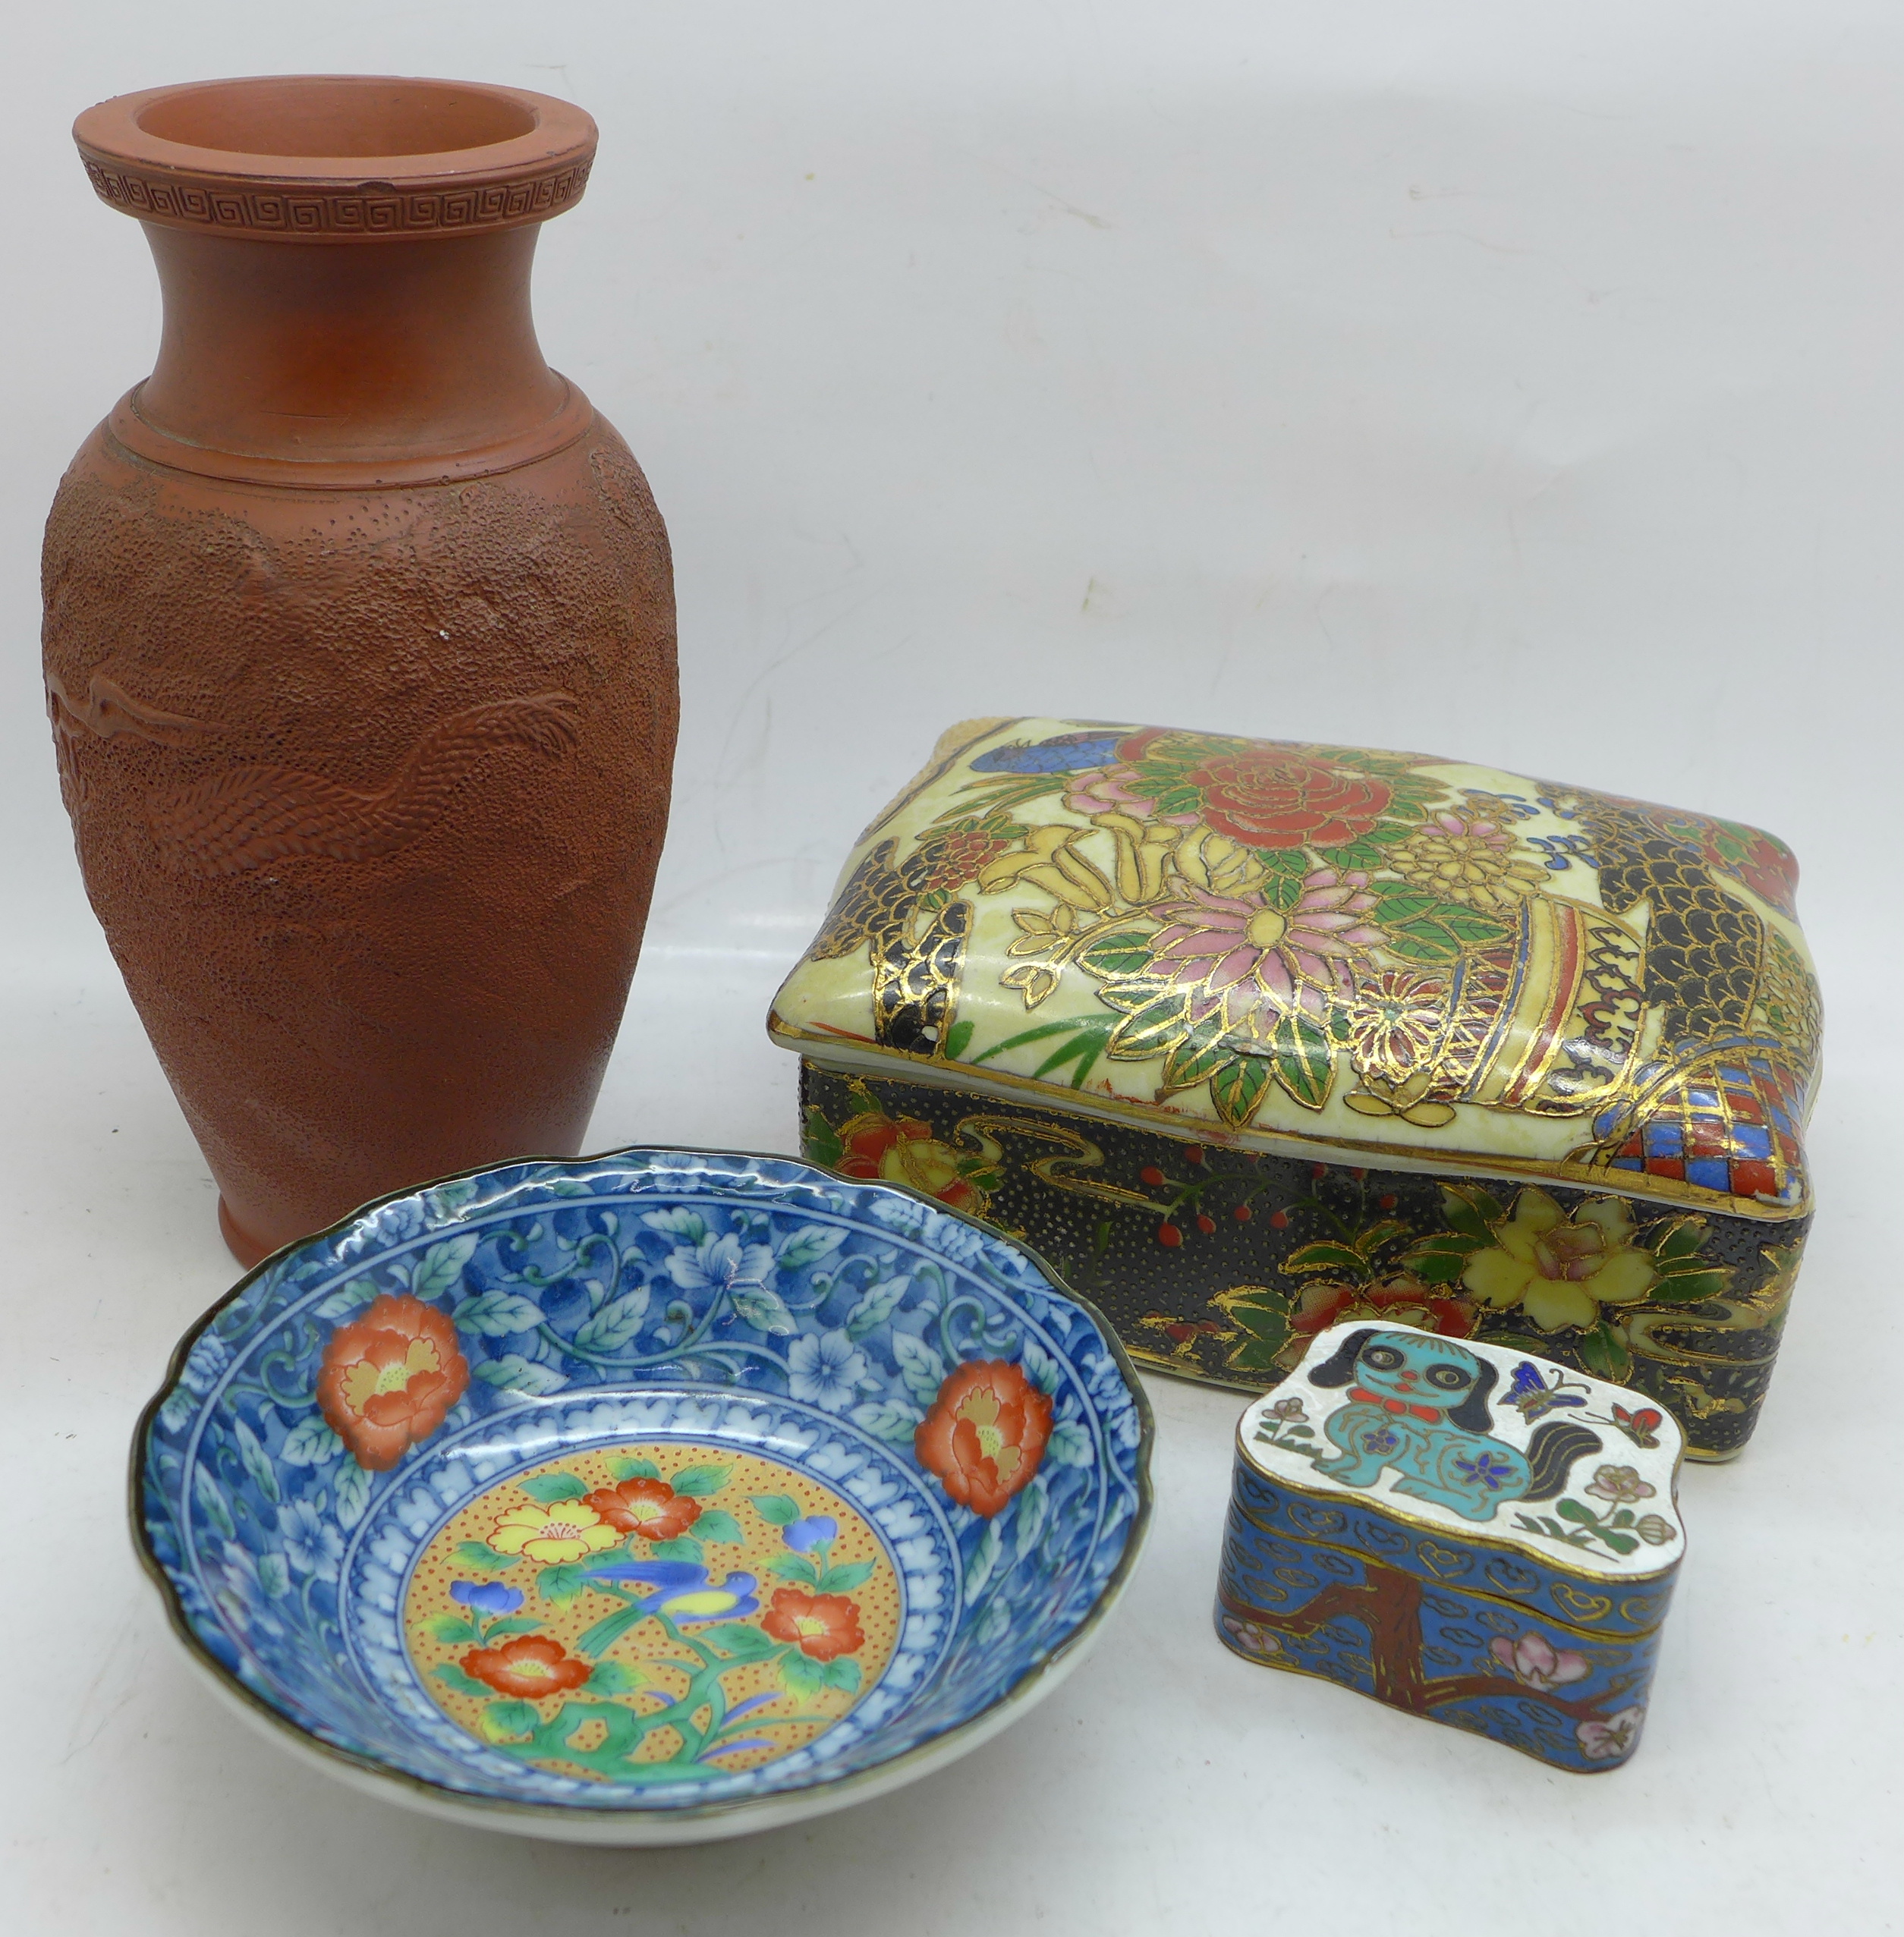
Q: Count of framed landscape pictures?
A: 0